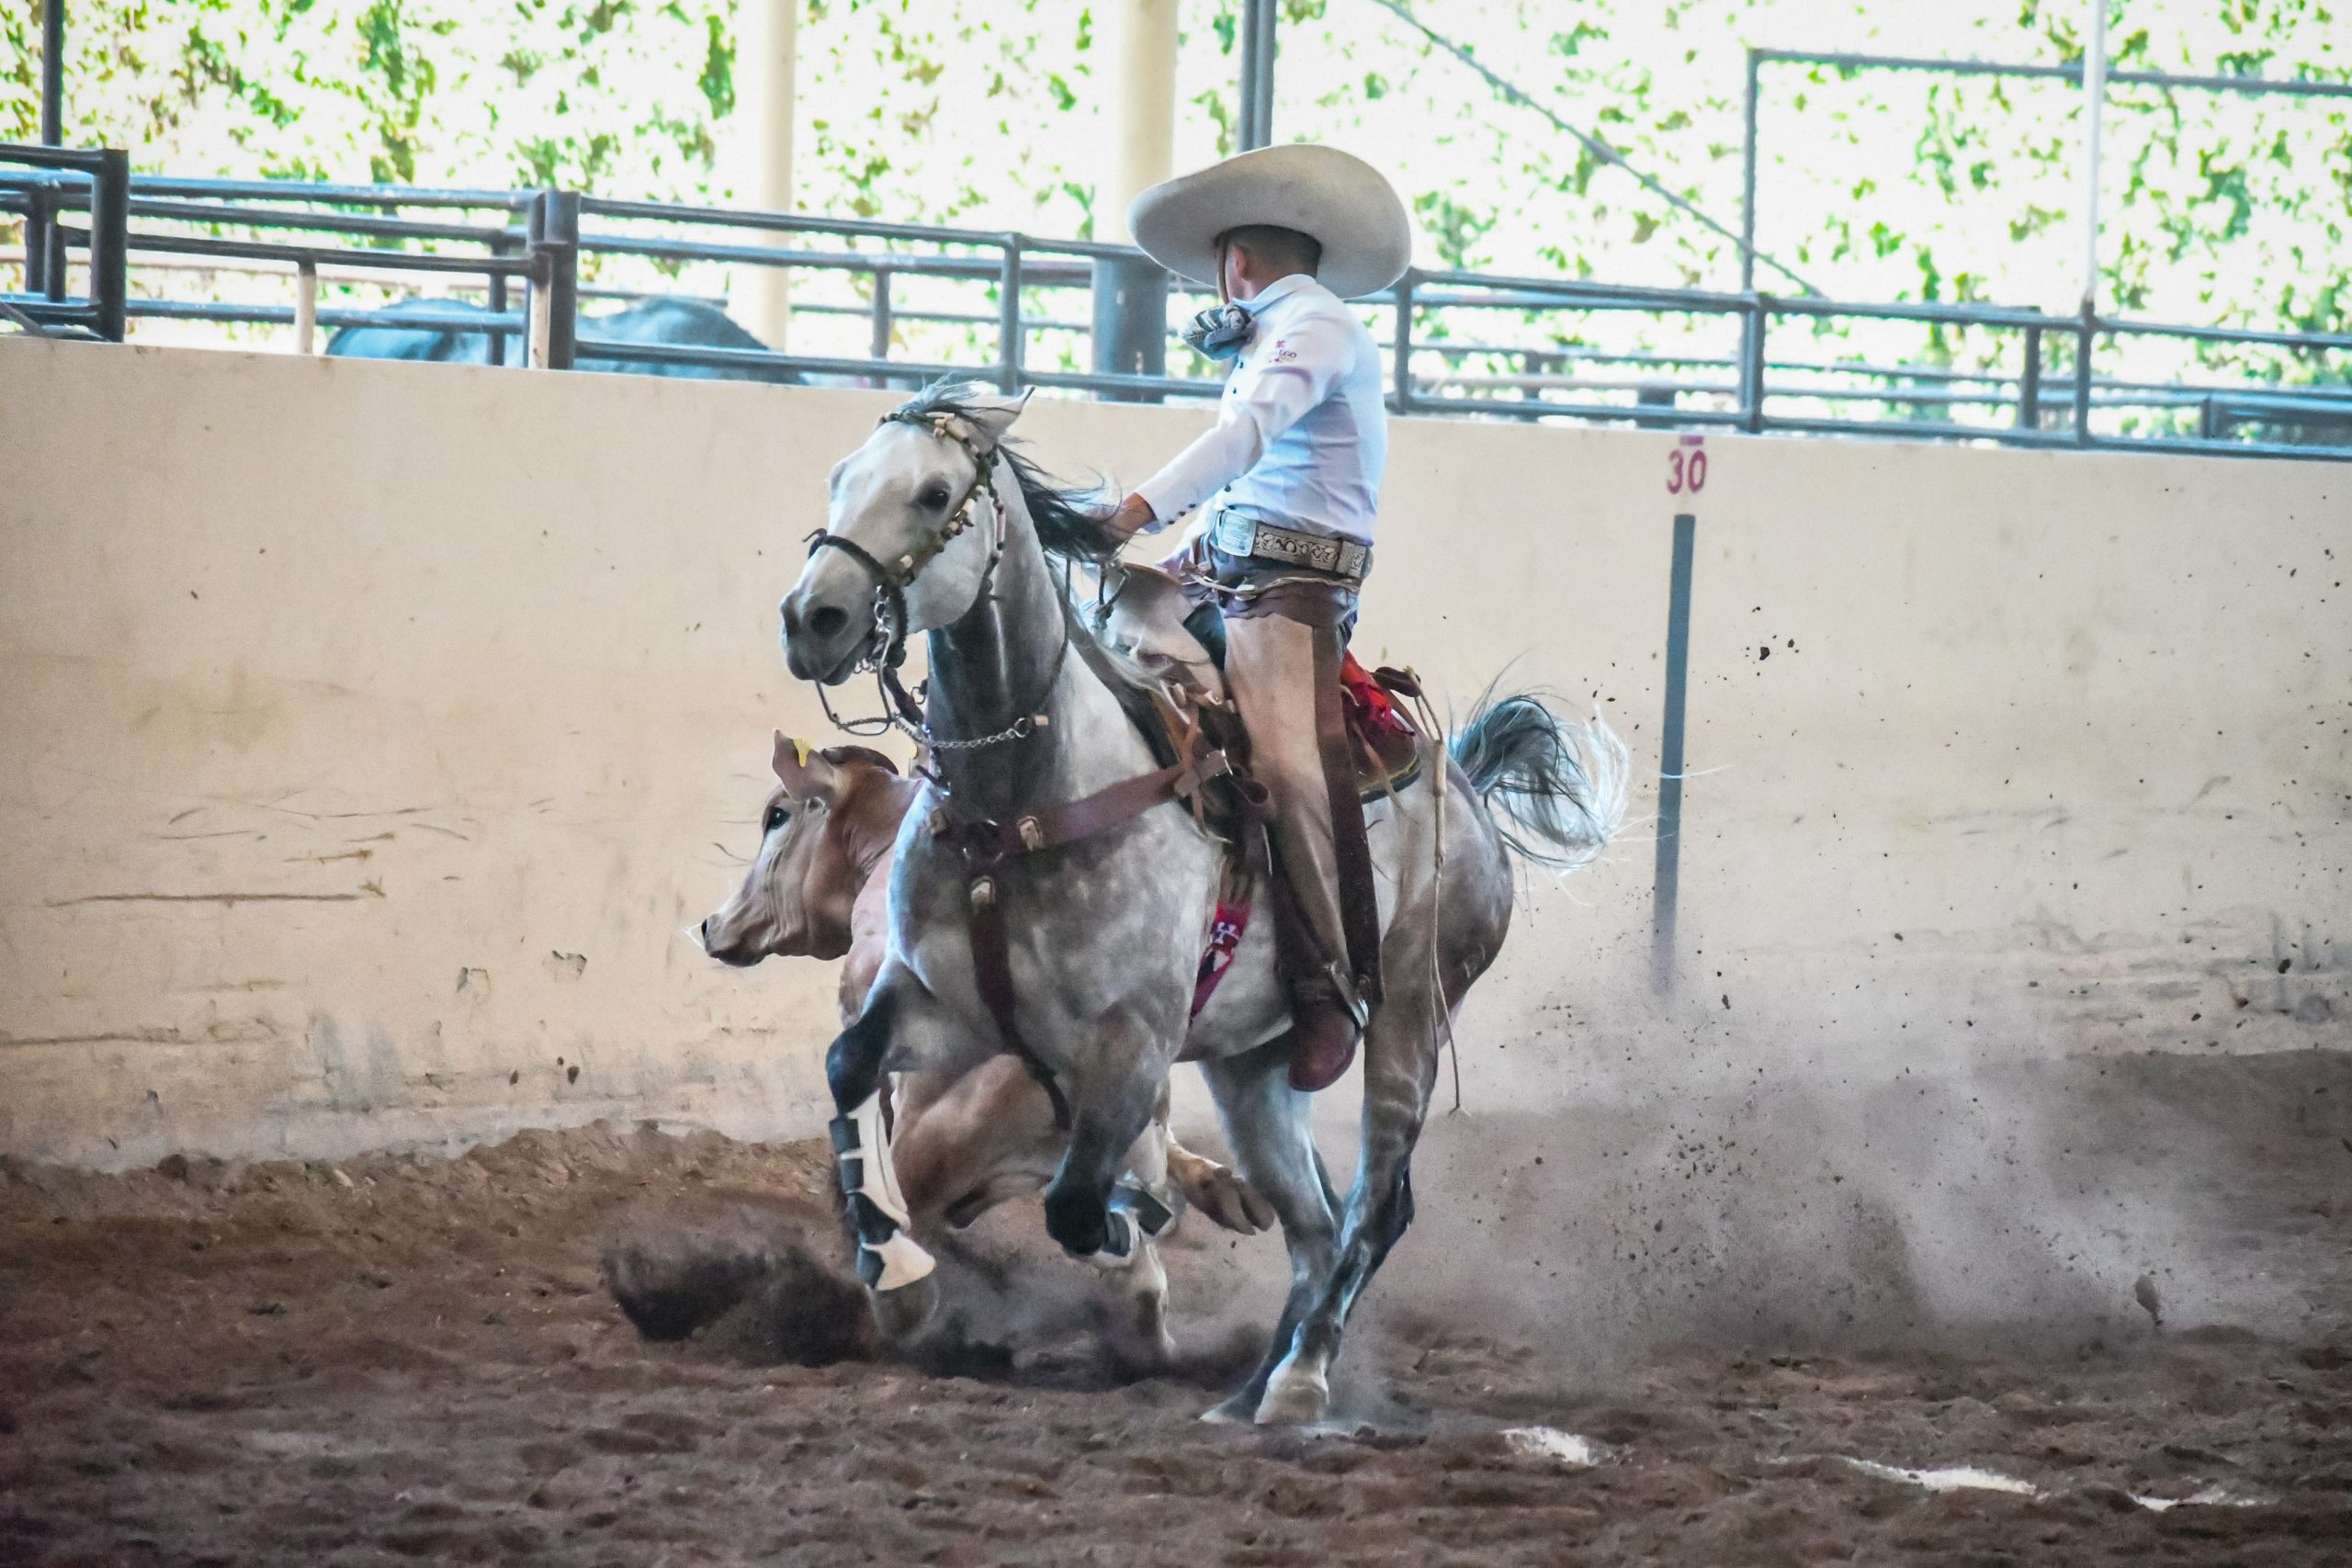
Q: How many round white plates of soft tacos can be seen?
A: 0